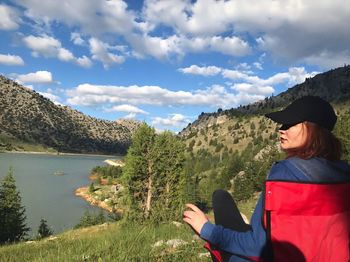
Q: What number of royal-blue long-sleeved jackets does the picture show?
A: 1